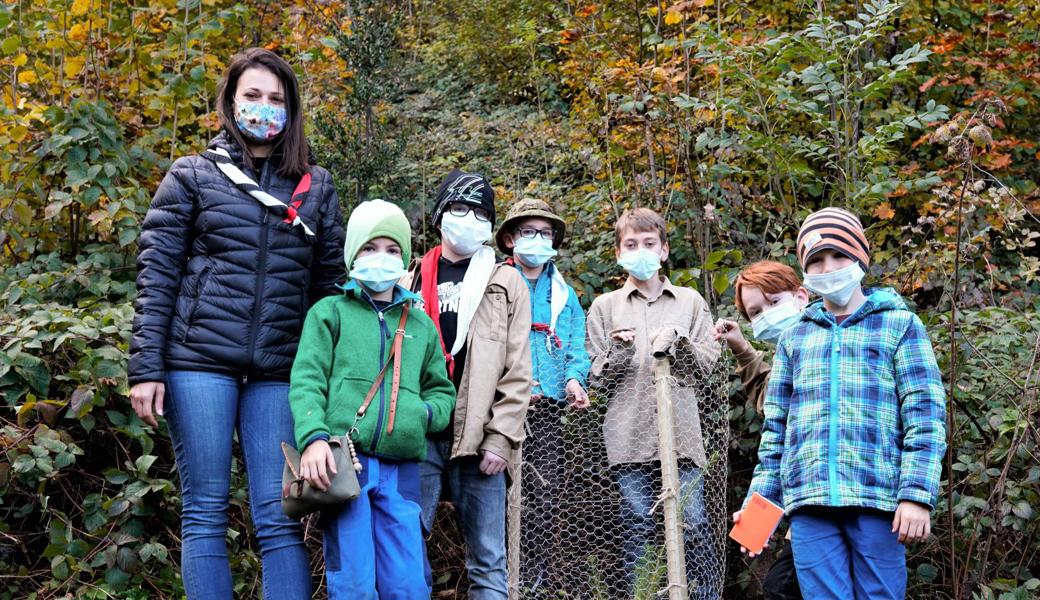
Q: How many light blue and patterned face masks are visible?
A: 7